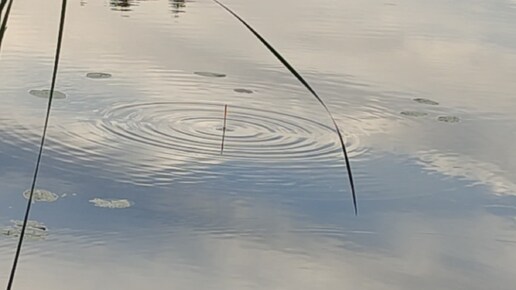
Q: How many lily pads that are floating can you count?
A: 10